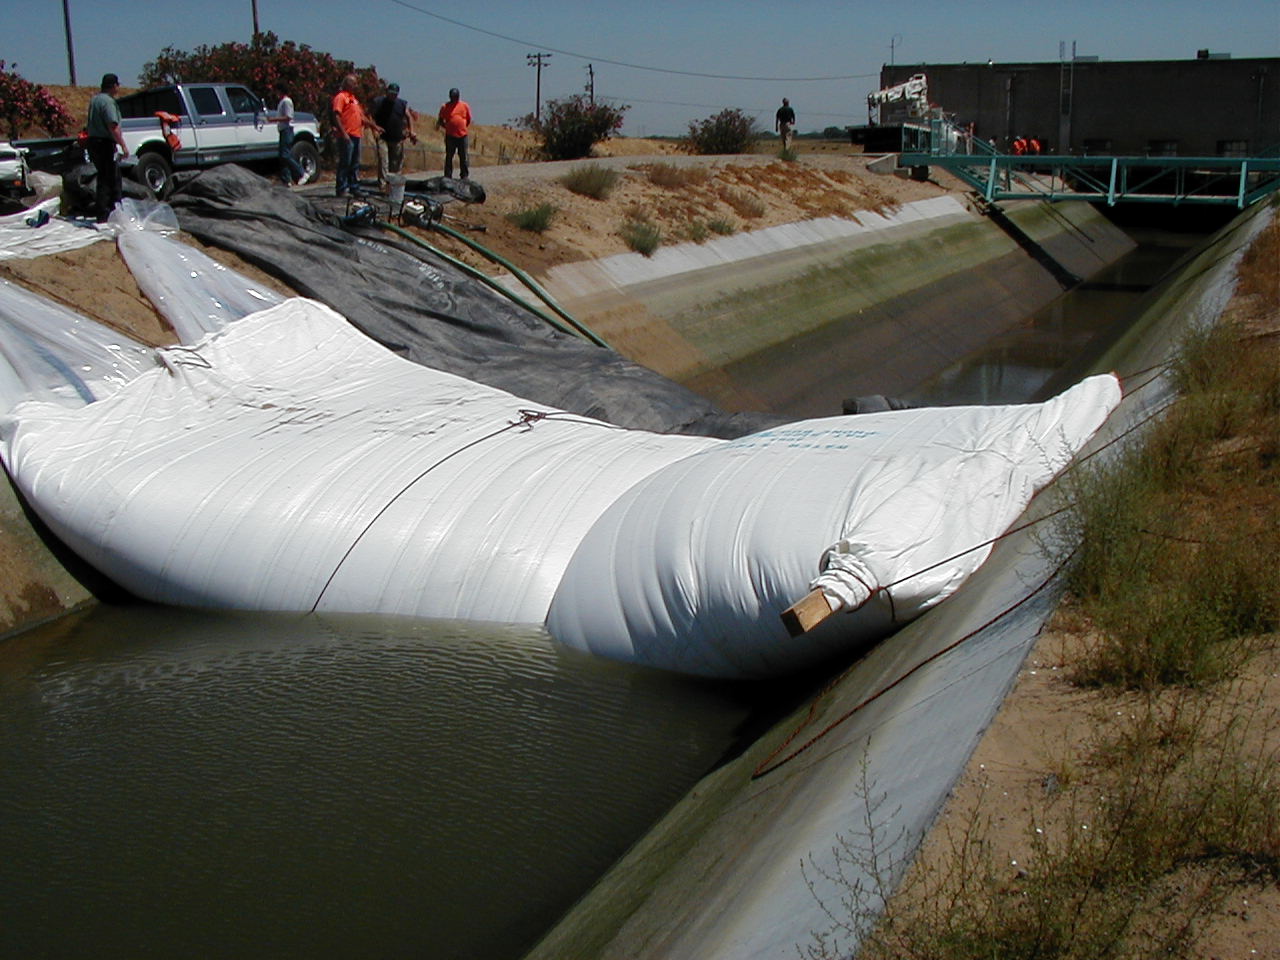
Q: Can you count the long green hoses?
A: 2